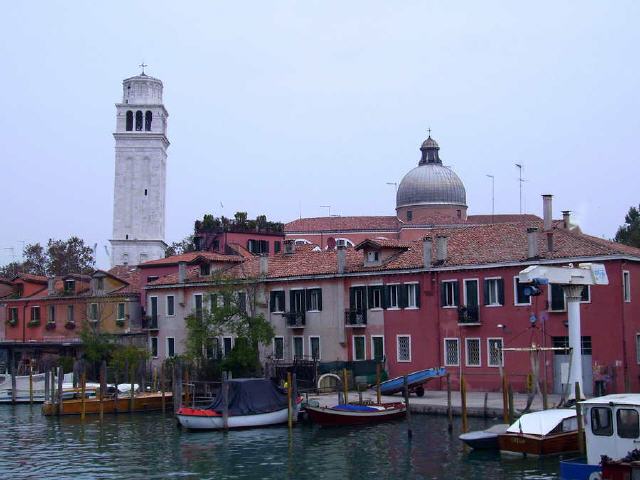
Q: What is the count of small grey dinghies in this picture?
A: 1